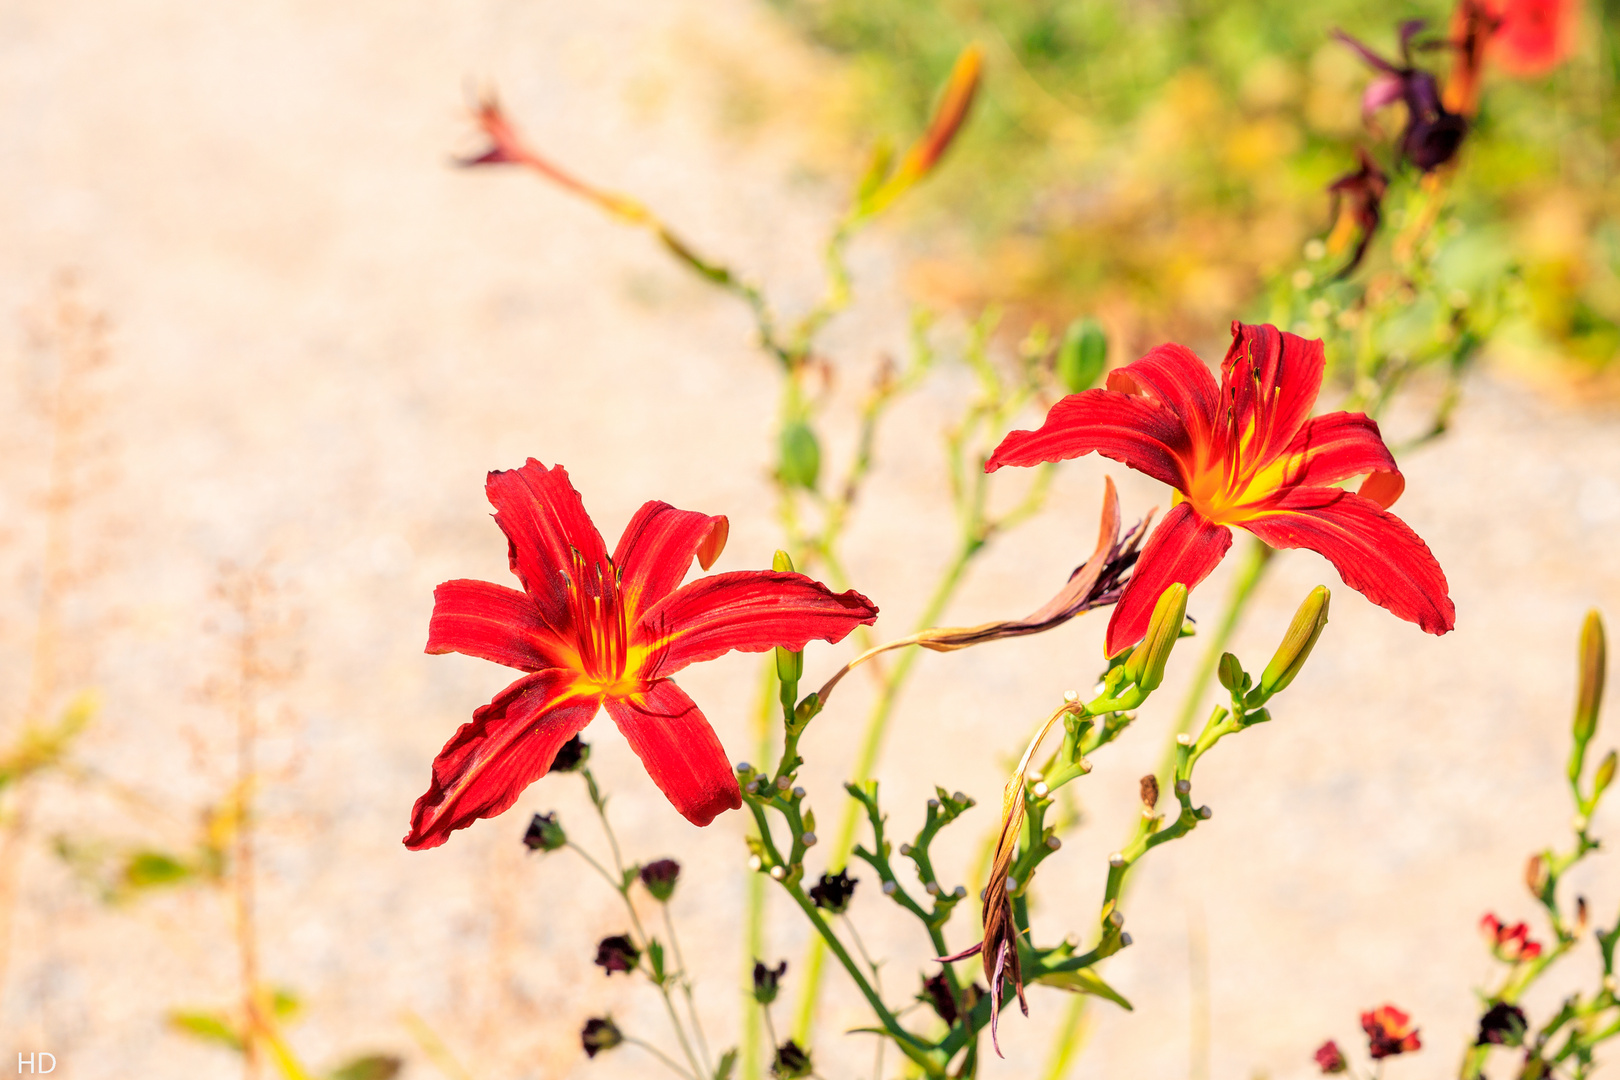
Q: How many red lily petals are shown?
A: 12